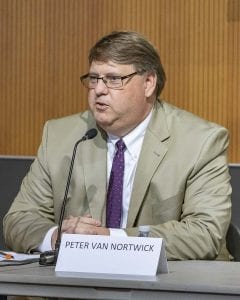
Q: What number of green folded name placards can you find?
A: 0